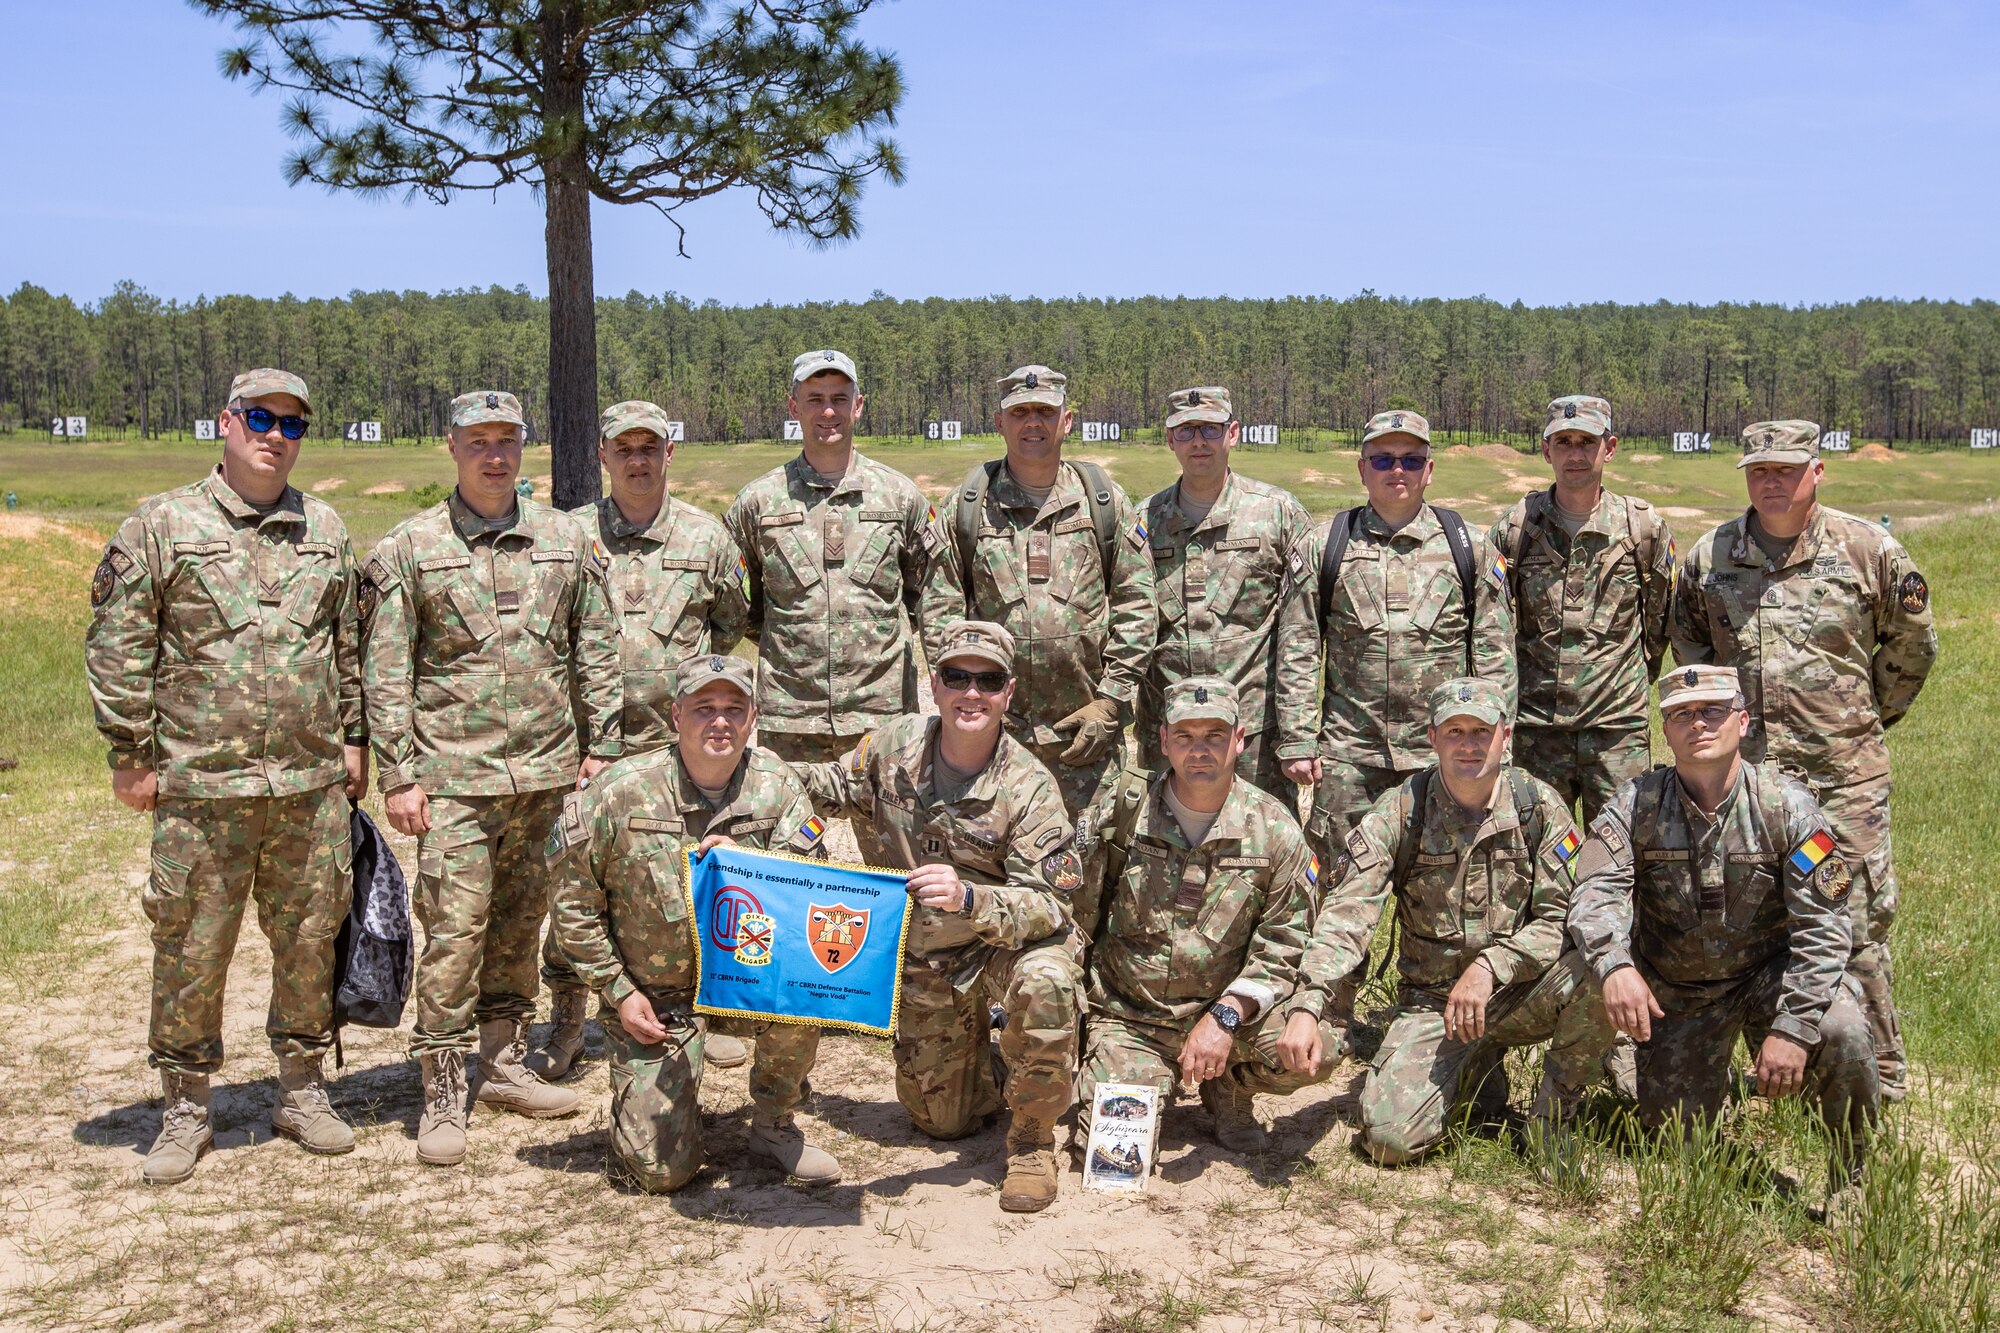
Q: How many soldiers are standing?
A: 9